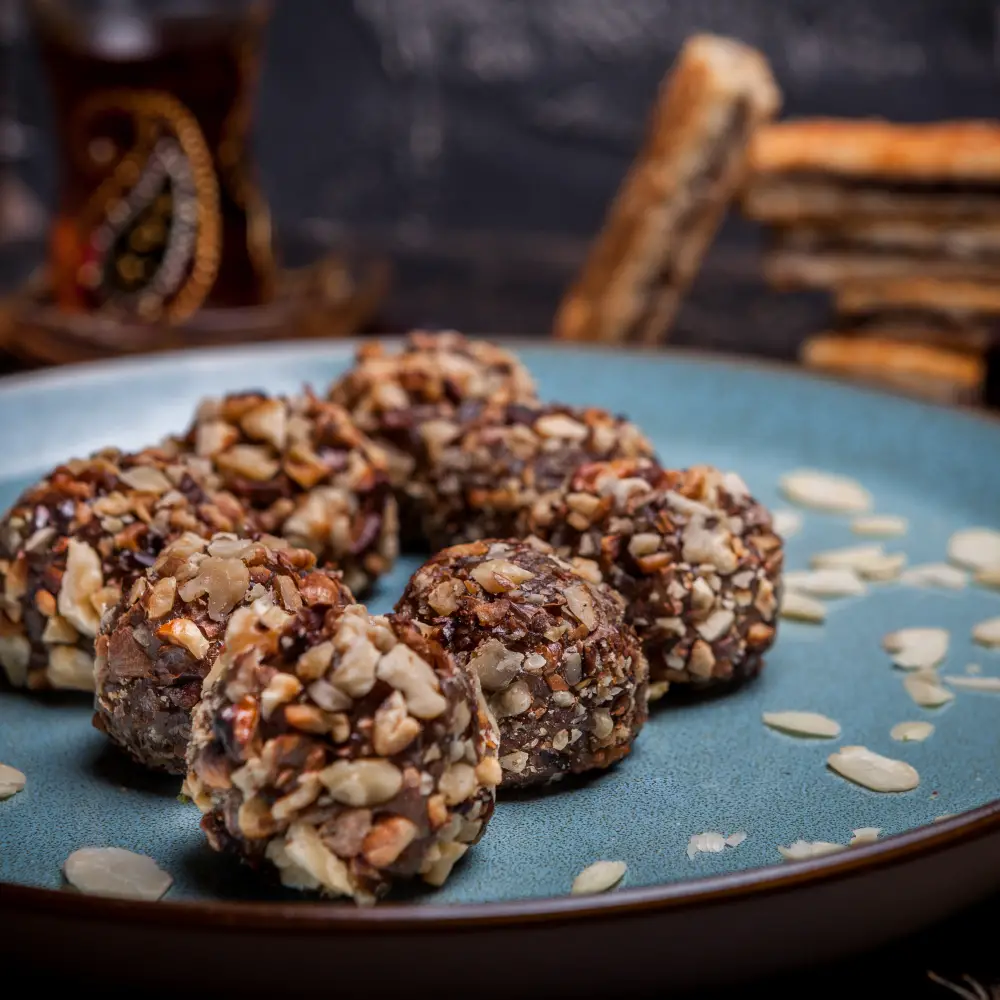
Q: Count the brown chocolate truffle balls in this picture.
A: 8